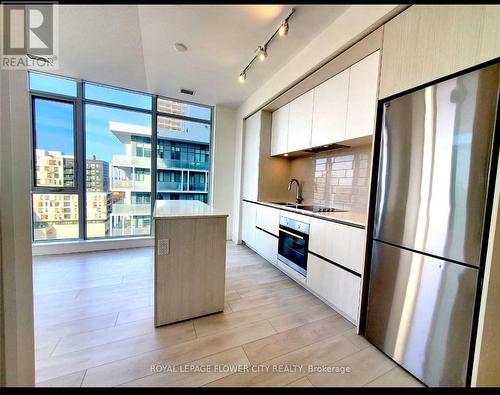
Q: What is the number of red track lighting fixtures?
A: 0